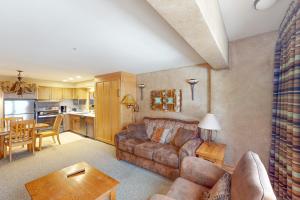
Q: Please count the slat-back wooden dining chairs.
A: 3